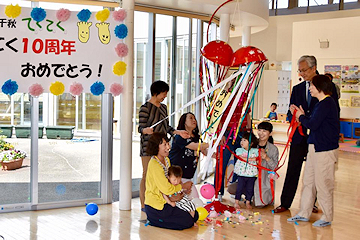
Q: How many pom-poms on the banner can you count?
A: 15